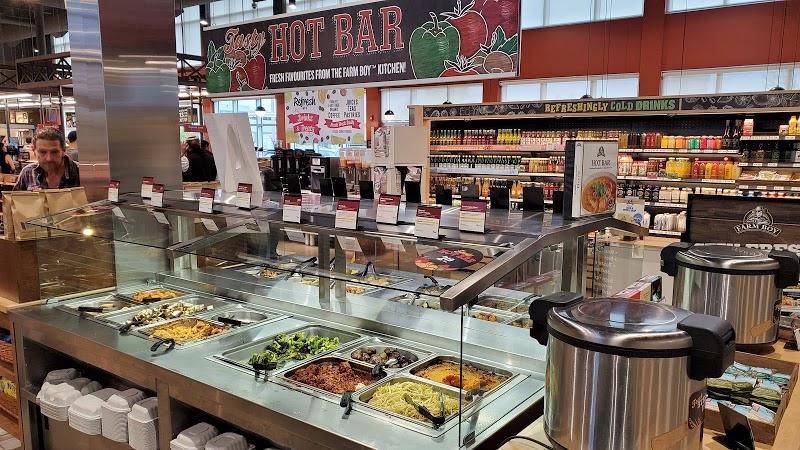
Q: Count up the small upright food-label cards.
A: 10